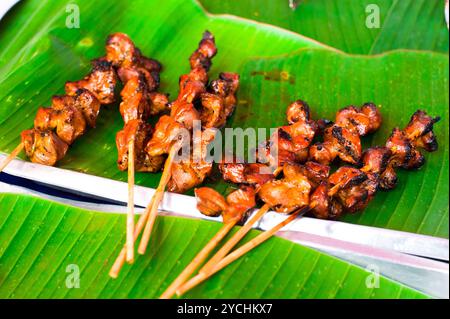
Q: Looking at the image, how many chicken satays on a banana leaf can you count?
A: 7